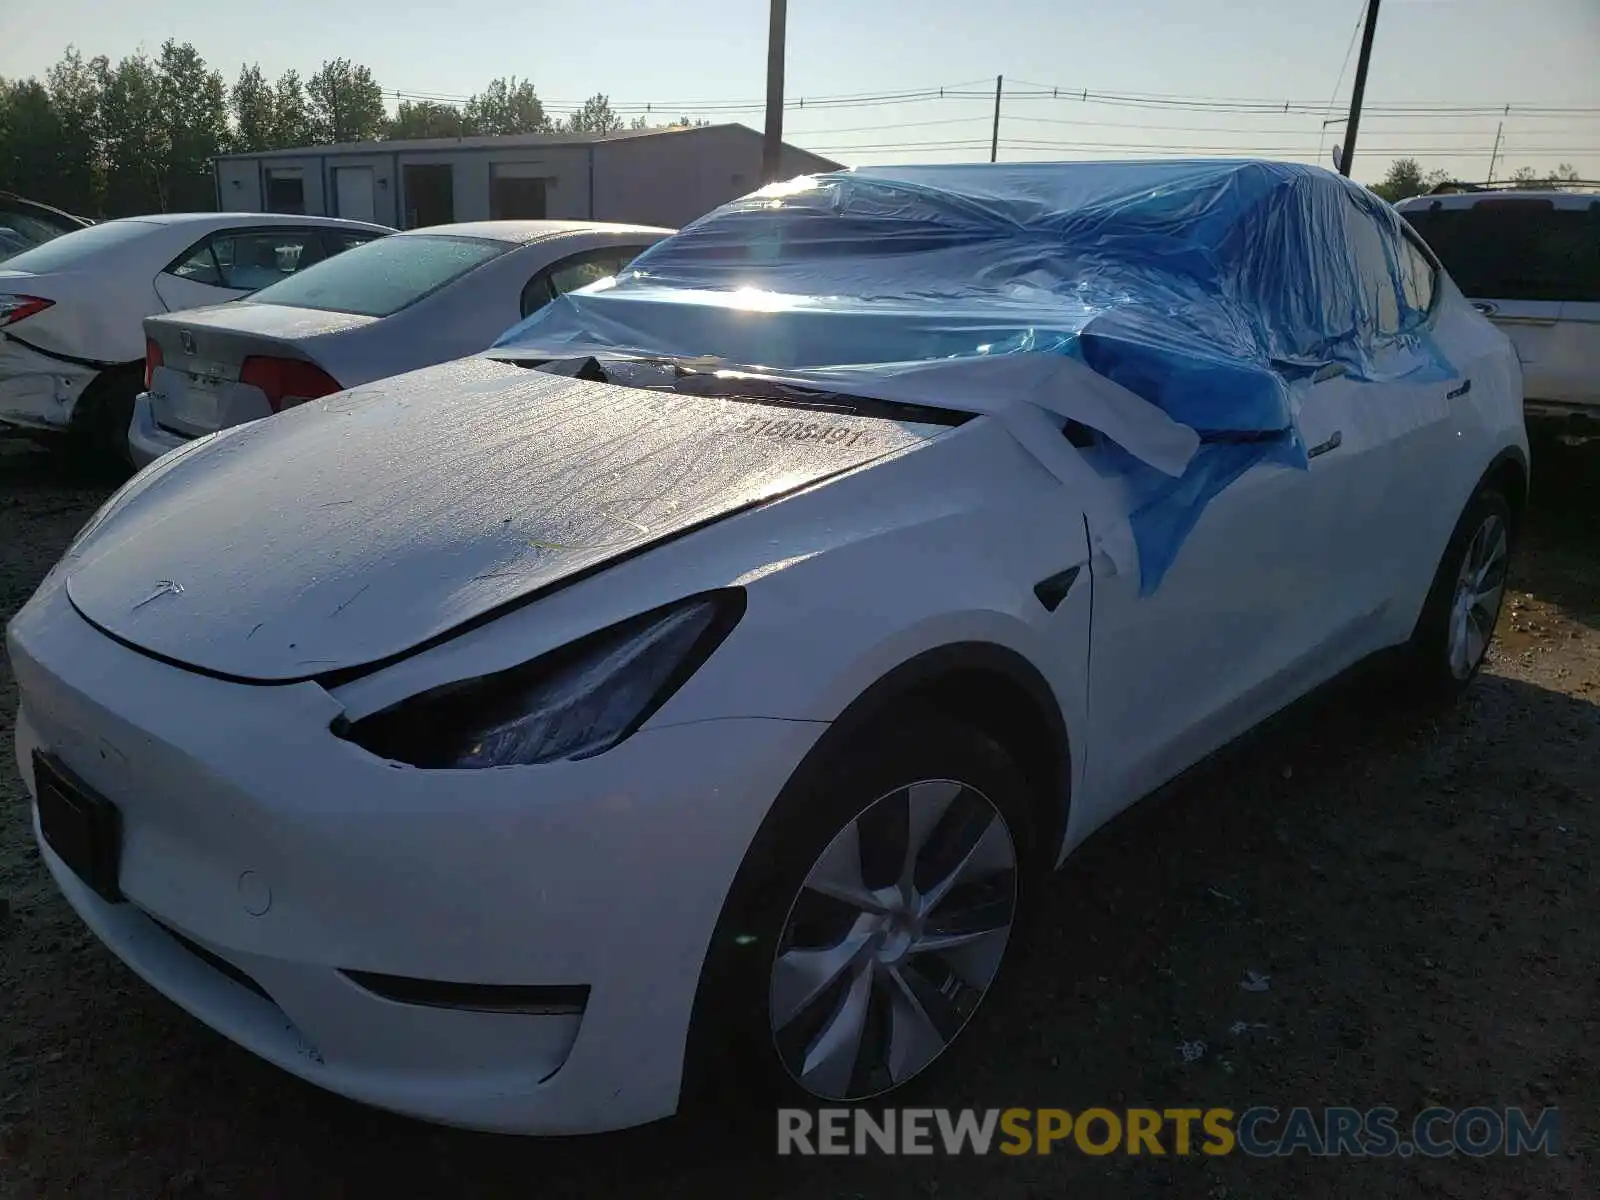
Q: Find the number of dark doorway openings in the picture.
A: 3